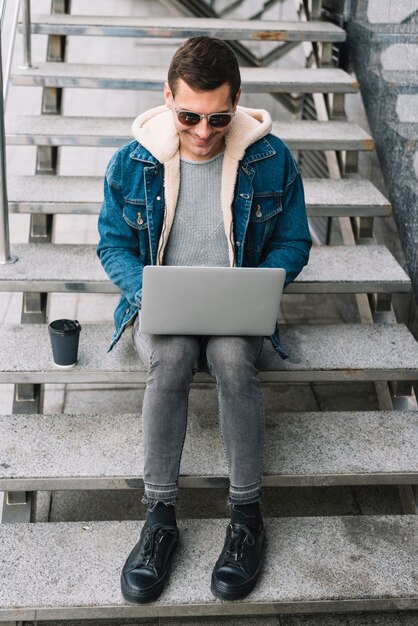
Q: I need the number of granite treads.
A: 8